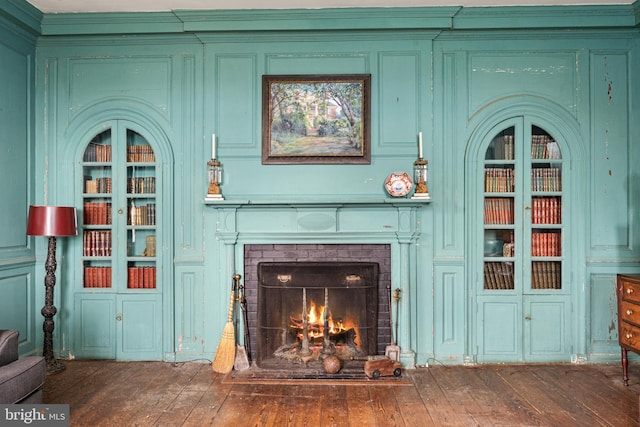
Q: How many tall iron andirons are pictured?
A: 2